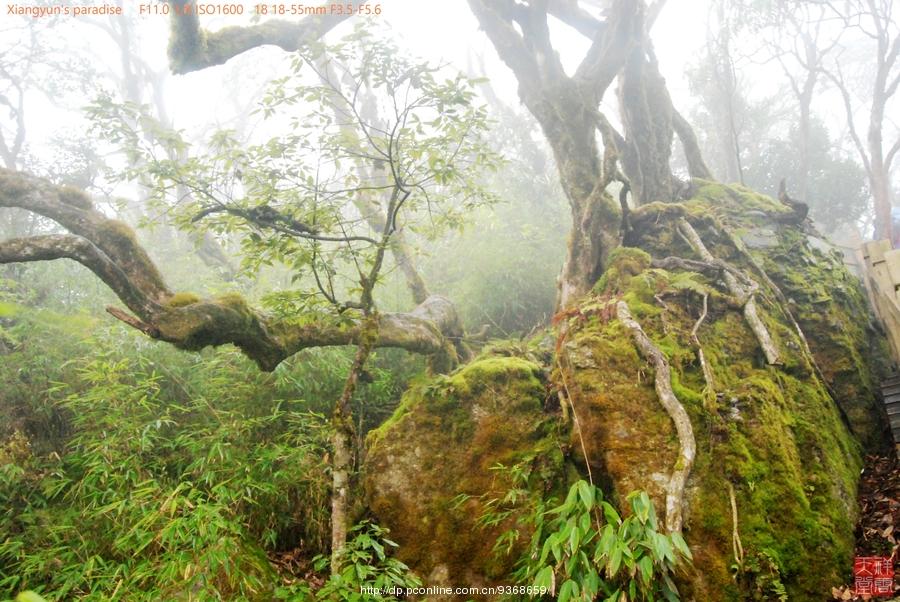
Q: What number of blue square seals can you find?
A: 0